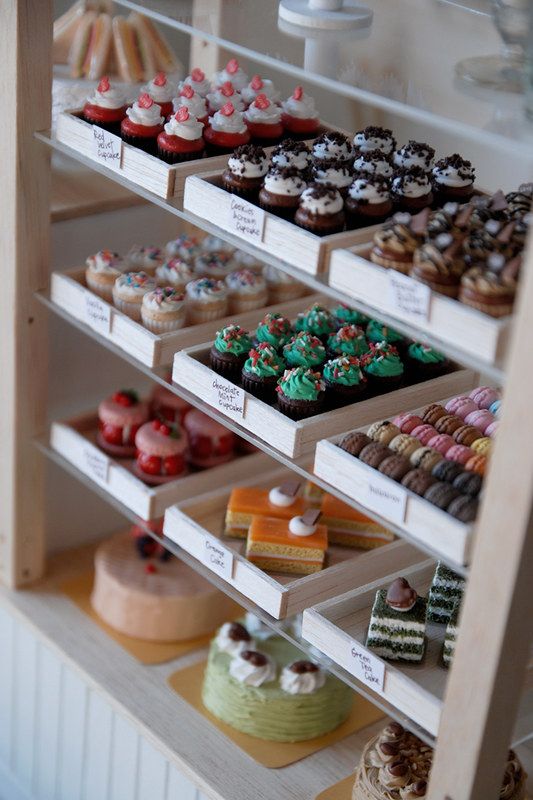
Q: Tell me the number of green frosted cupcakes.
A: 12